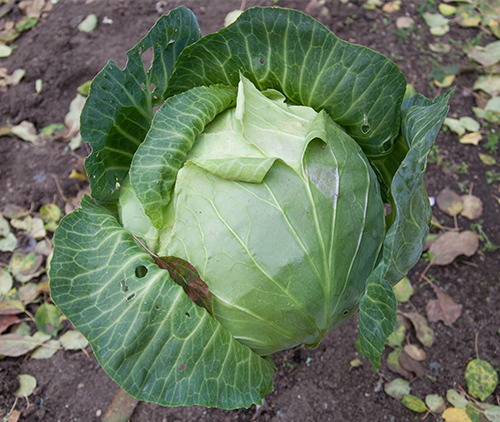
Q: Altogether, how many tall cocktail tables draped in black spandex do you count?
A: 0